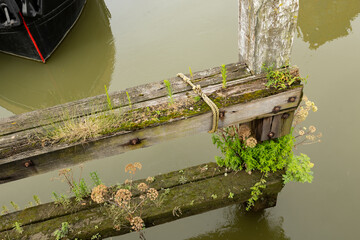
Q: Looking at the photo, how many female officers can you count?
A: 0